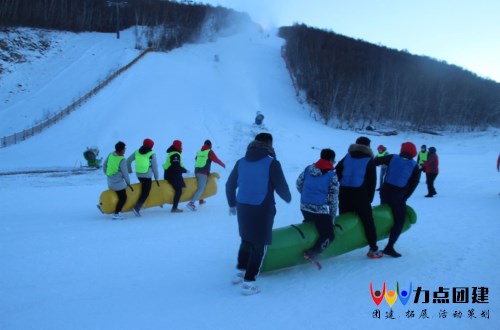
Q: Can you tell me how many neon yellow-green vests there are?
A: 6